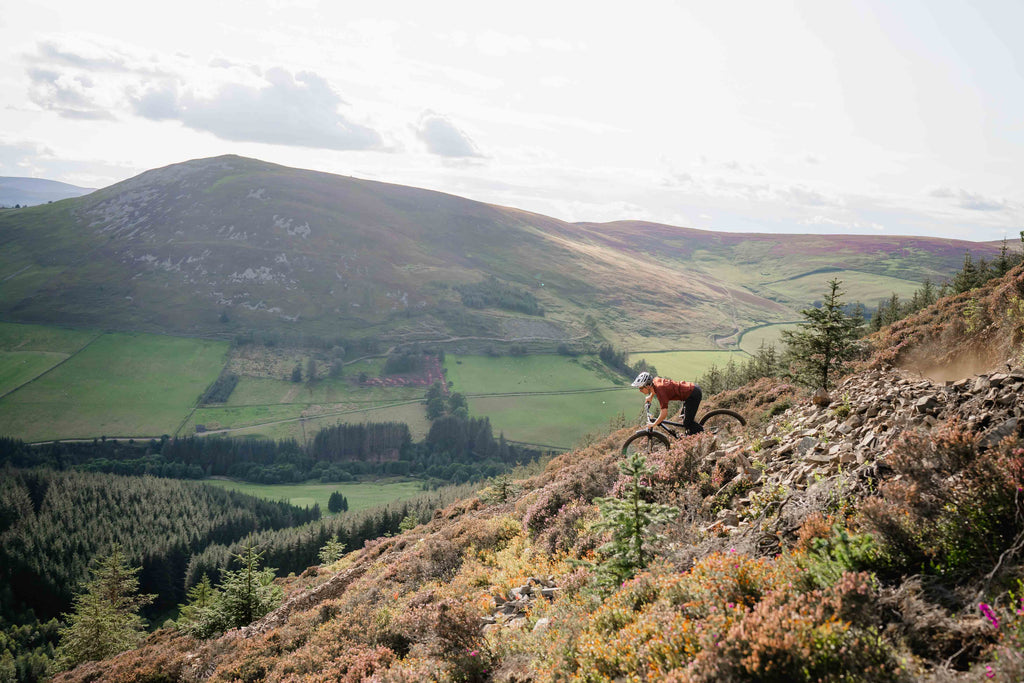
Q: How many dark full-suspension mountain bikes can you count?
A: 1